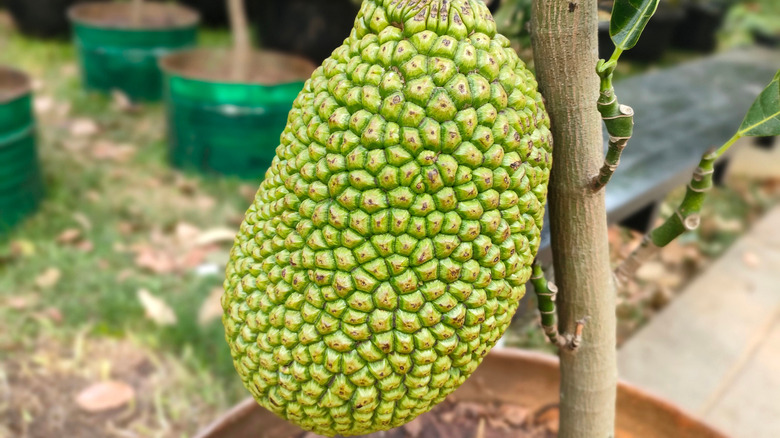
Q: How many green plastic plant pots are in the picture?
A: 3